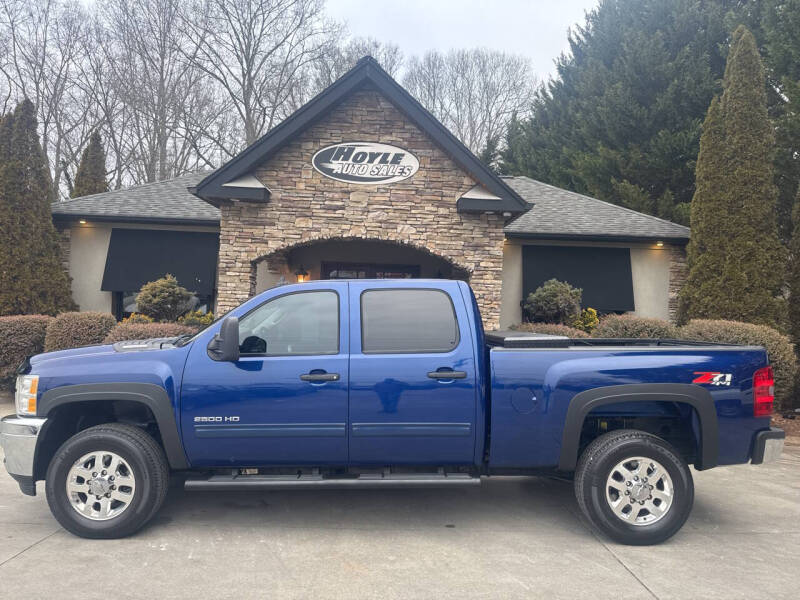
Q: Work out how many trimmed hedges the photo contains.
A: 6